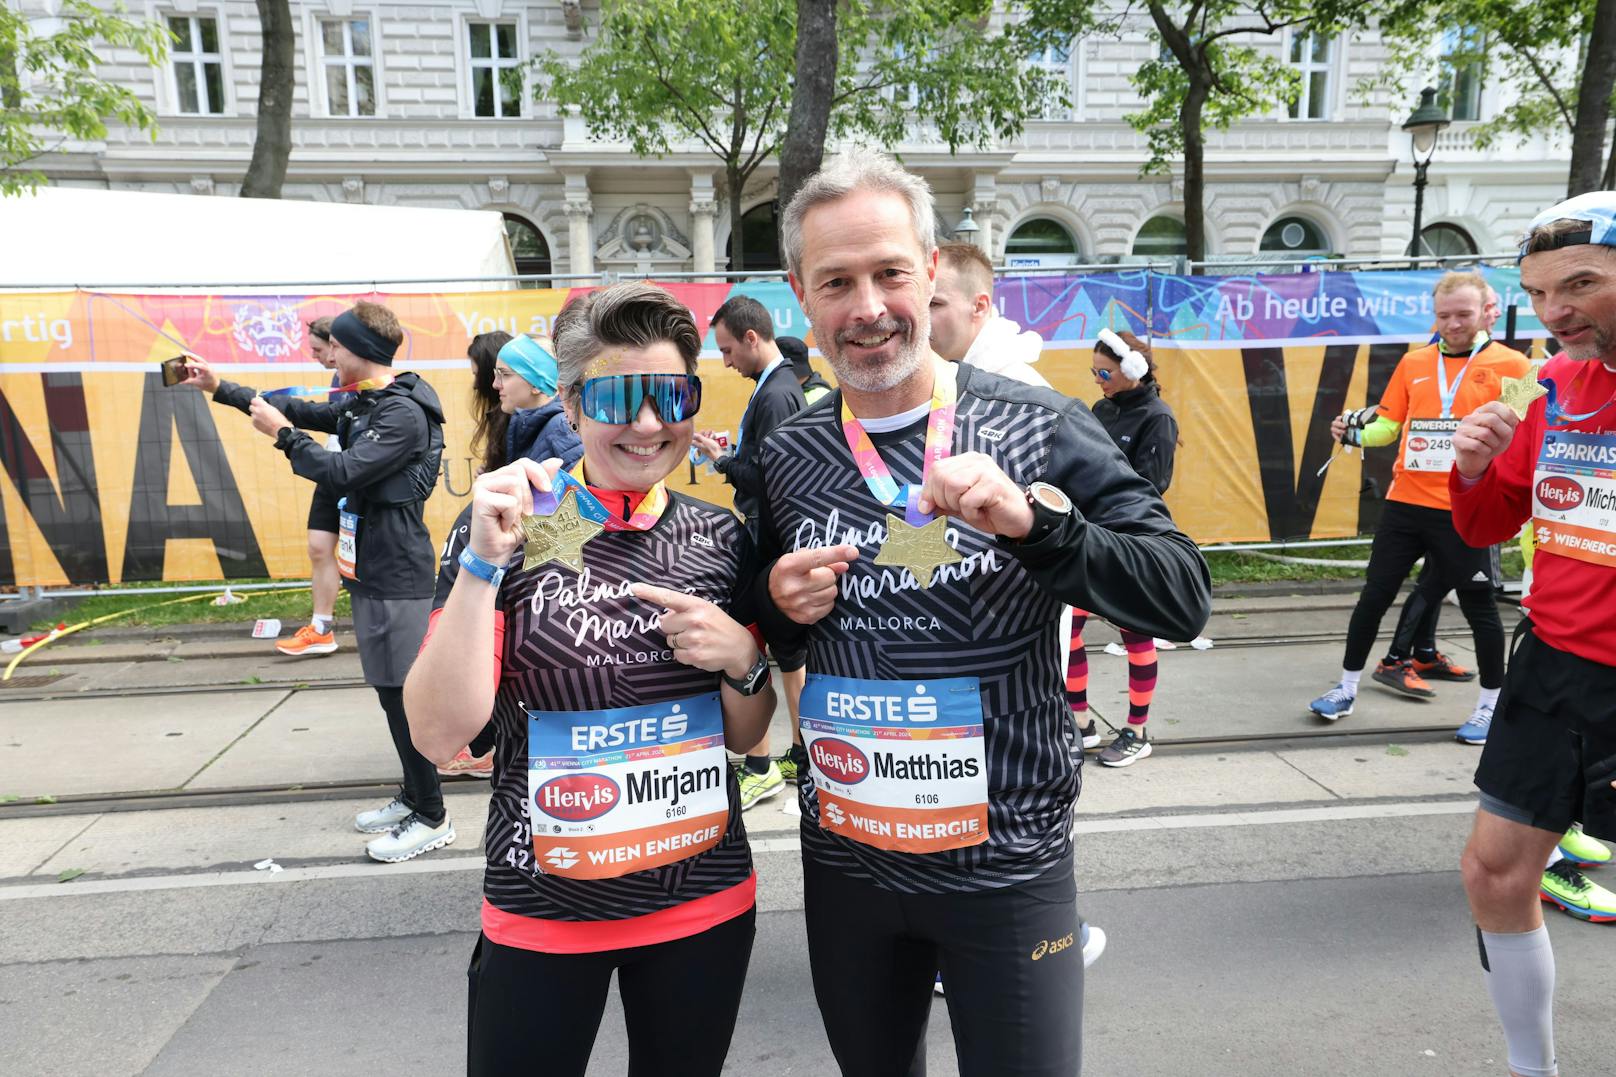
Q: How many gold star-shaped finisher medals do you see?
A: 3